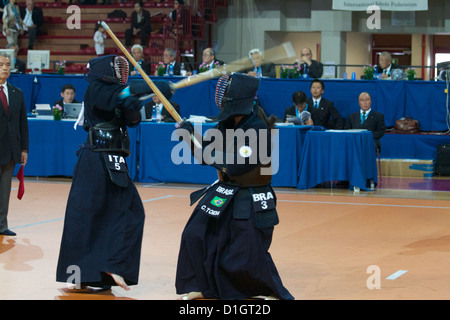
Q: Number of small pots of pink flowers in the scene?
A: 9